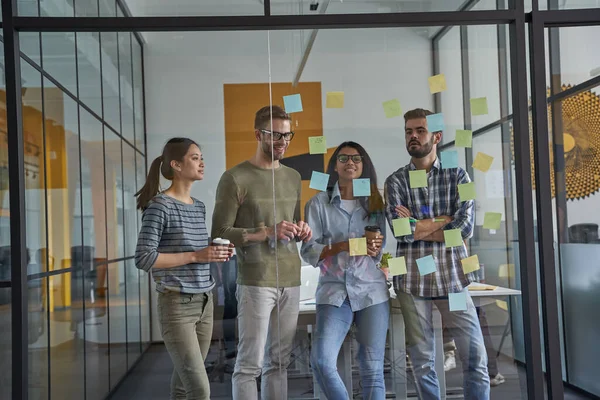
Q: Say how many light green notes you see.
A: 10